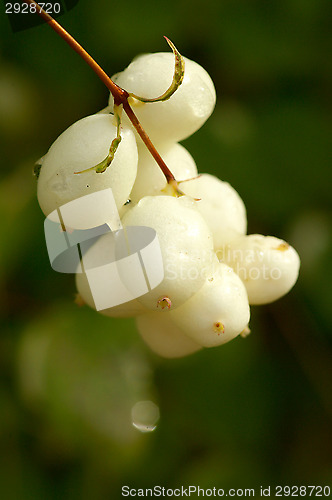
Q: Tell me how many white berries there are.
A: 9